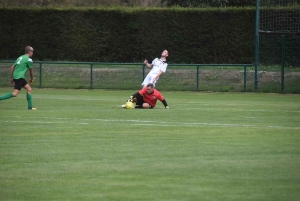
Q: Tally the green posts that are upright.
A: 7